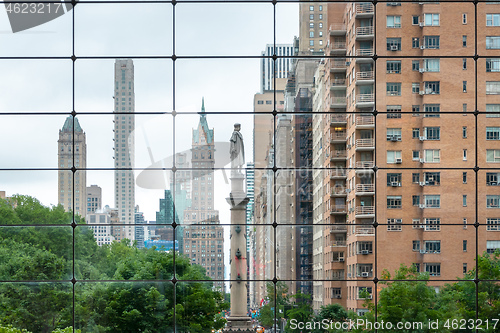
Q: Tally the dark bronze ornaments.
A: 3